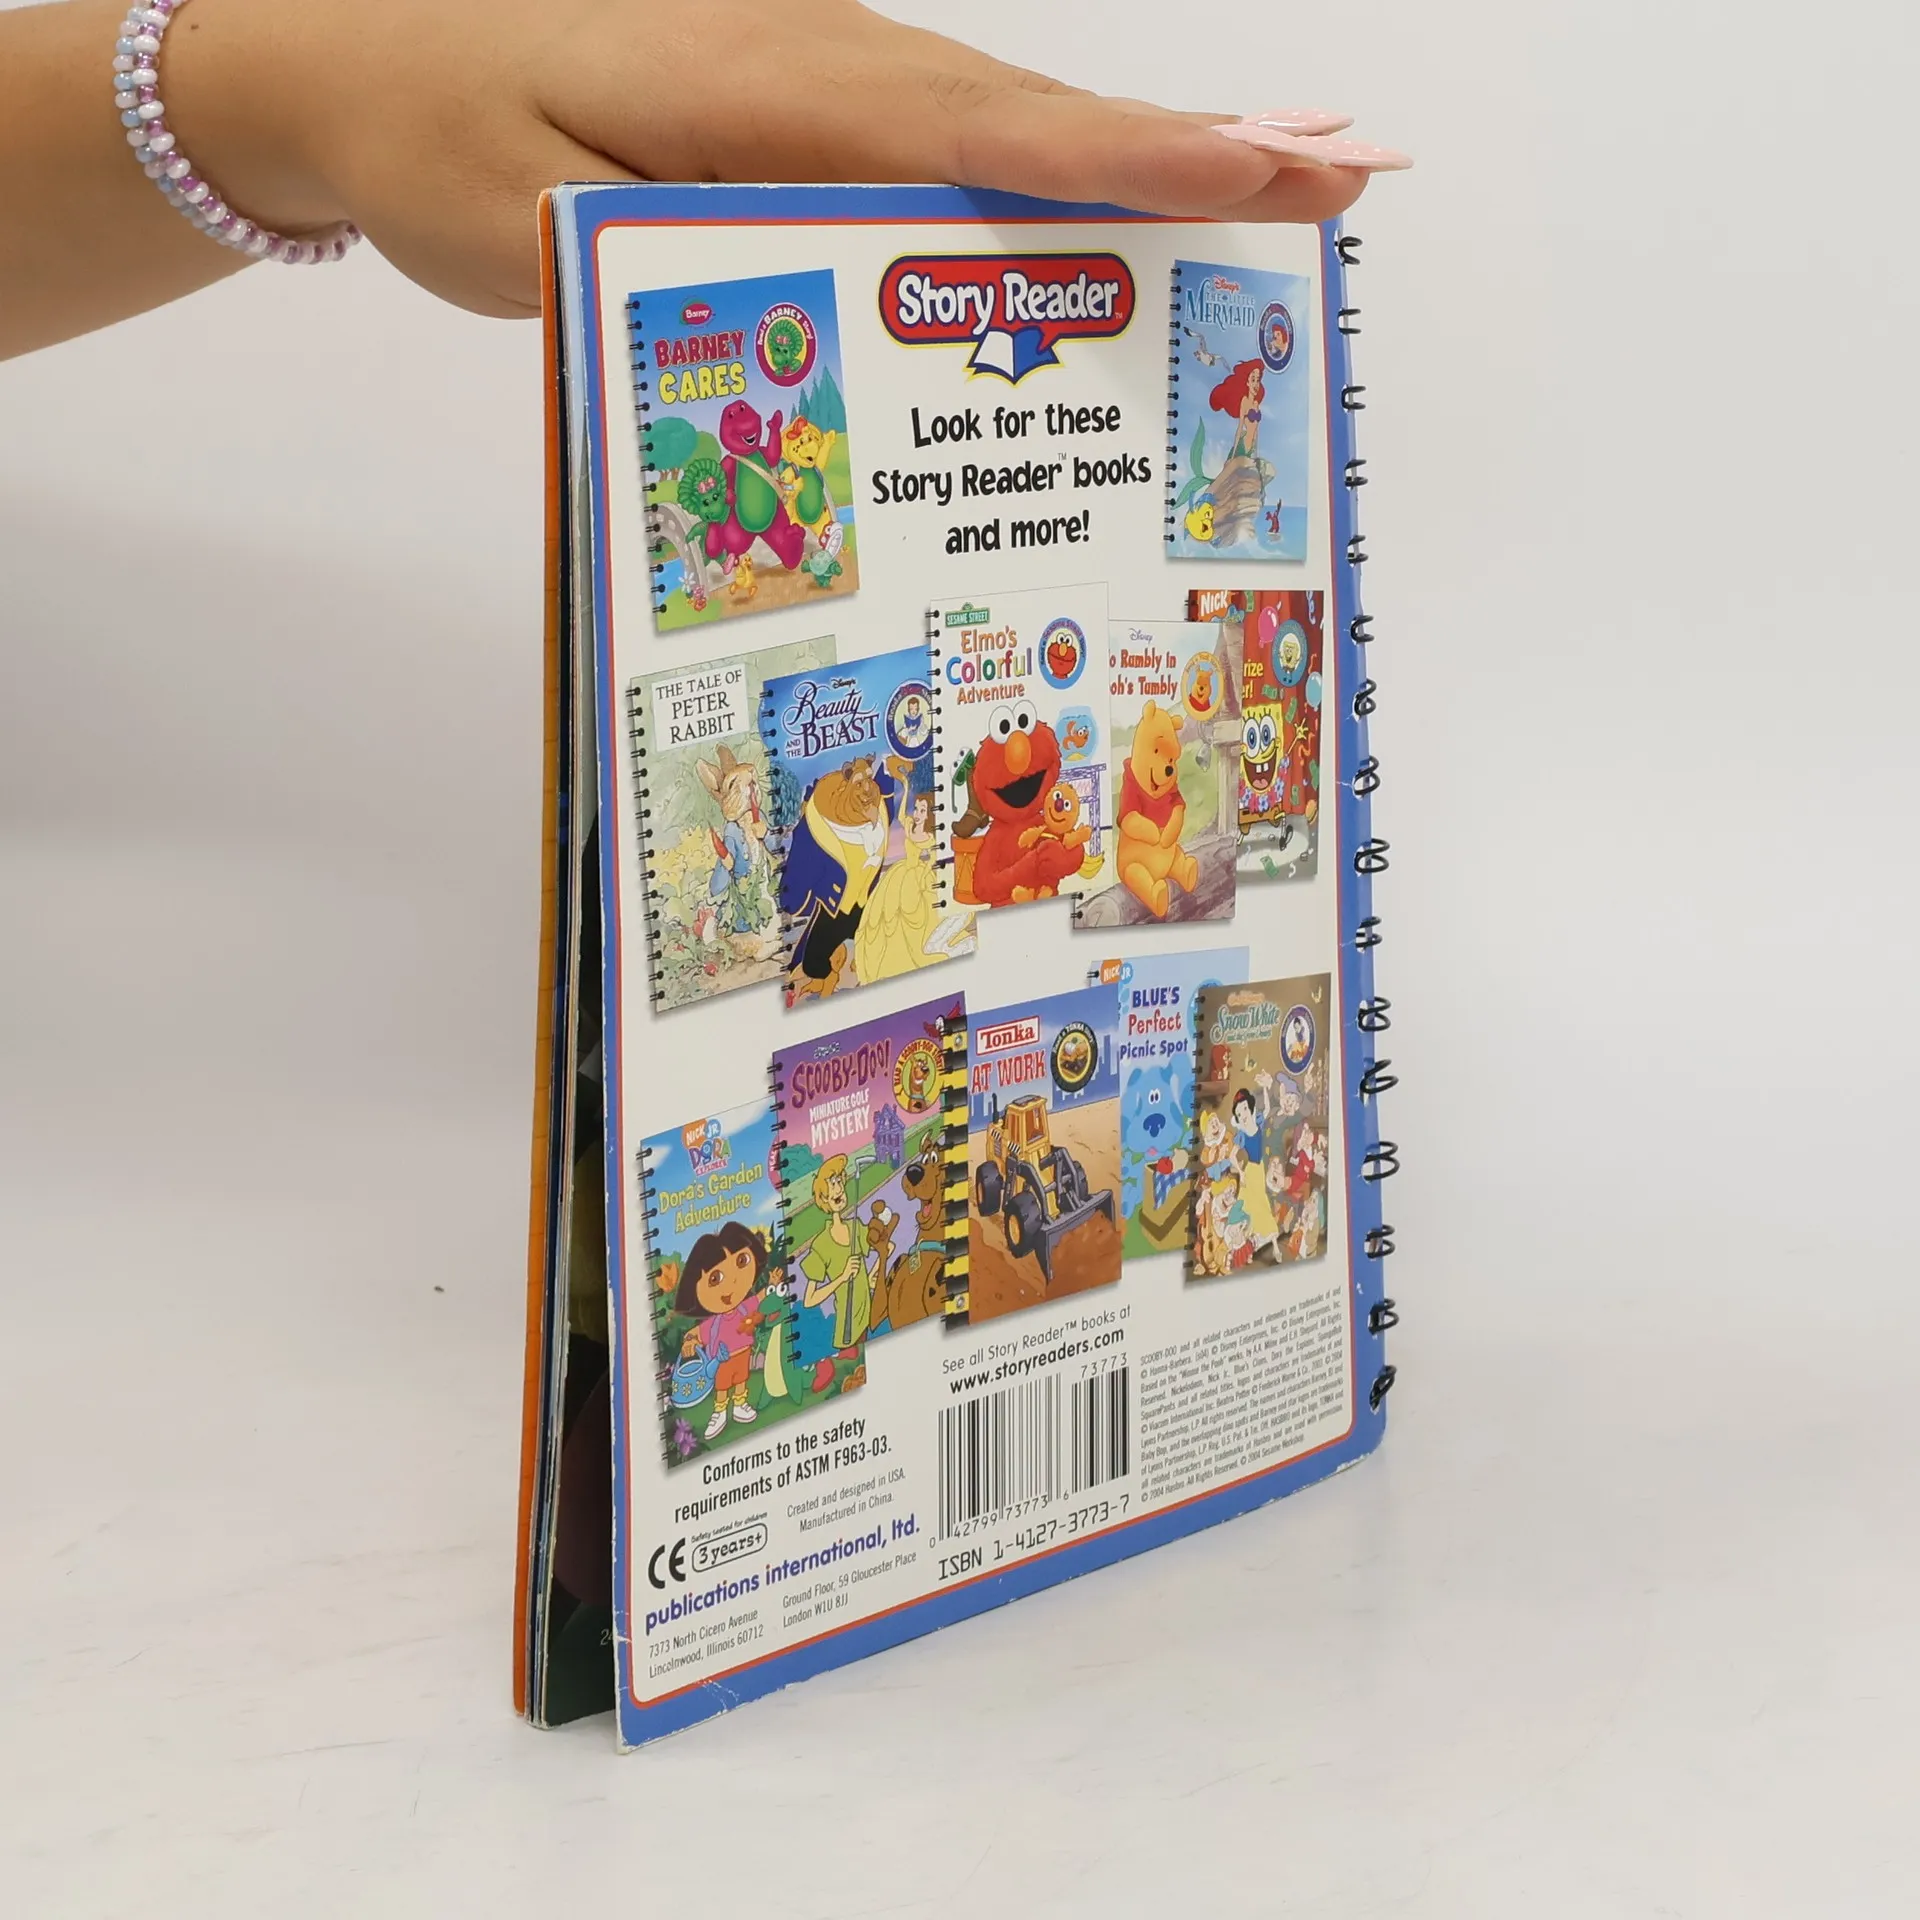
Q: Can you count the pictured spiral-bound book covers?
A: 12